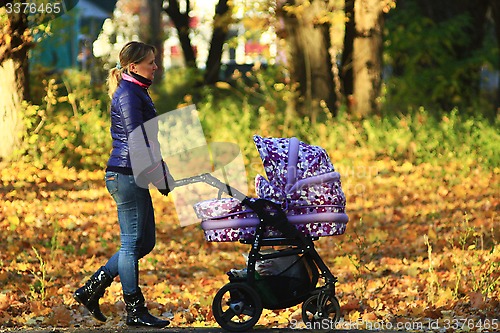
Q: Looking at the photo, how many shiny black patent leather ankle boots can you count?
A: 2